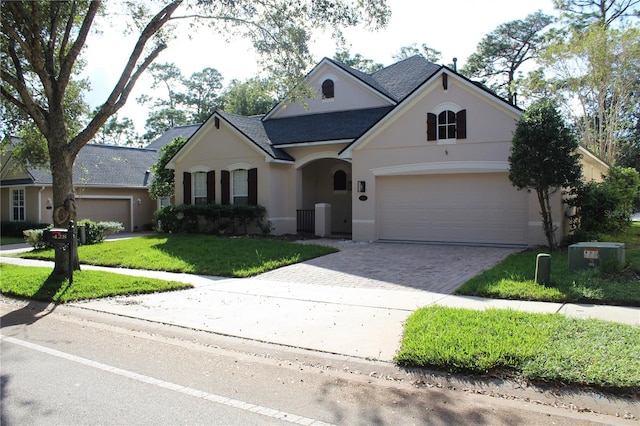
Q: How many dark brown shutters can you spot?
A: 6